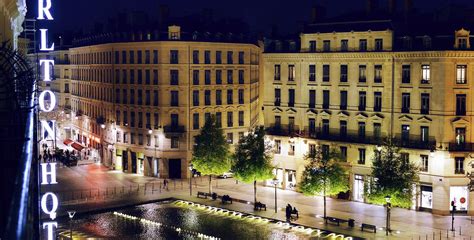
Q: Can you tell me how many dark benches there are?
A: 6